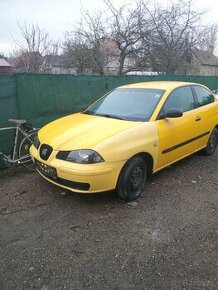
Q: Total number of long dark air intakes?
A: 1